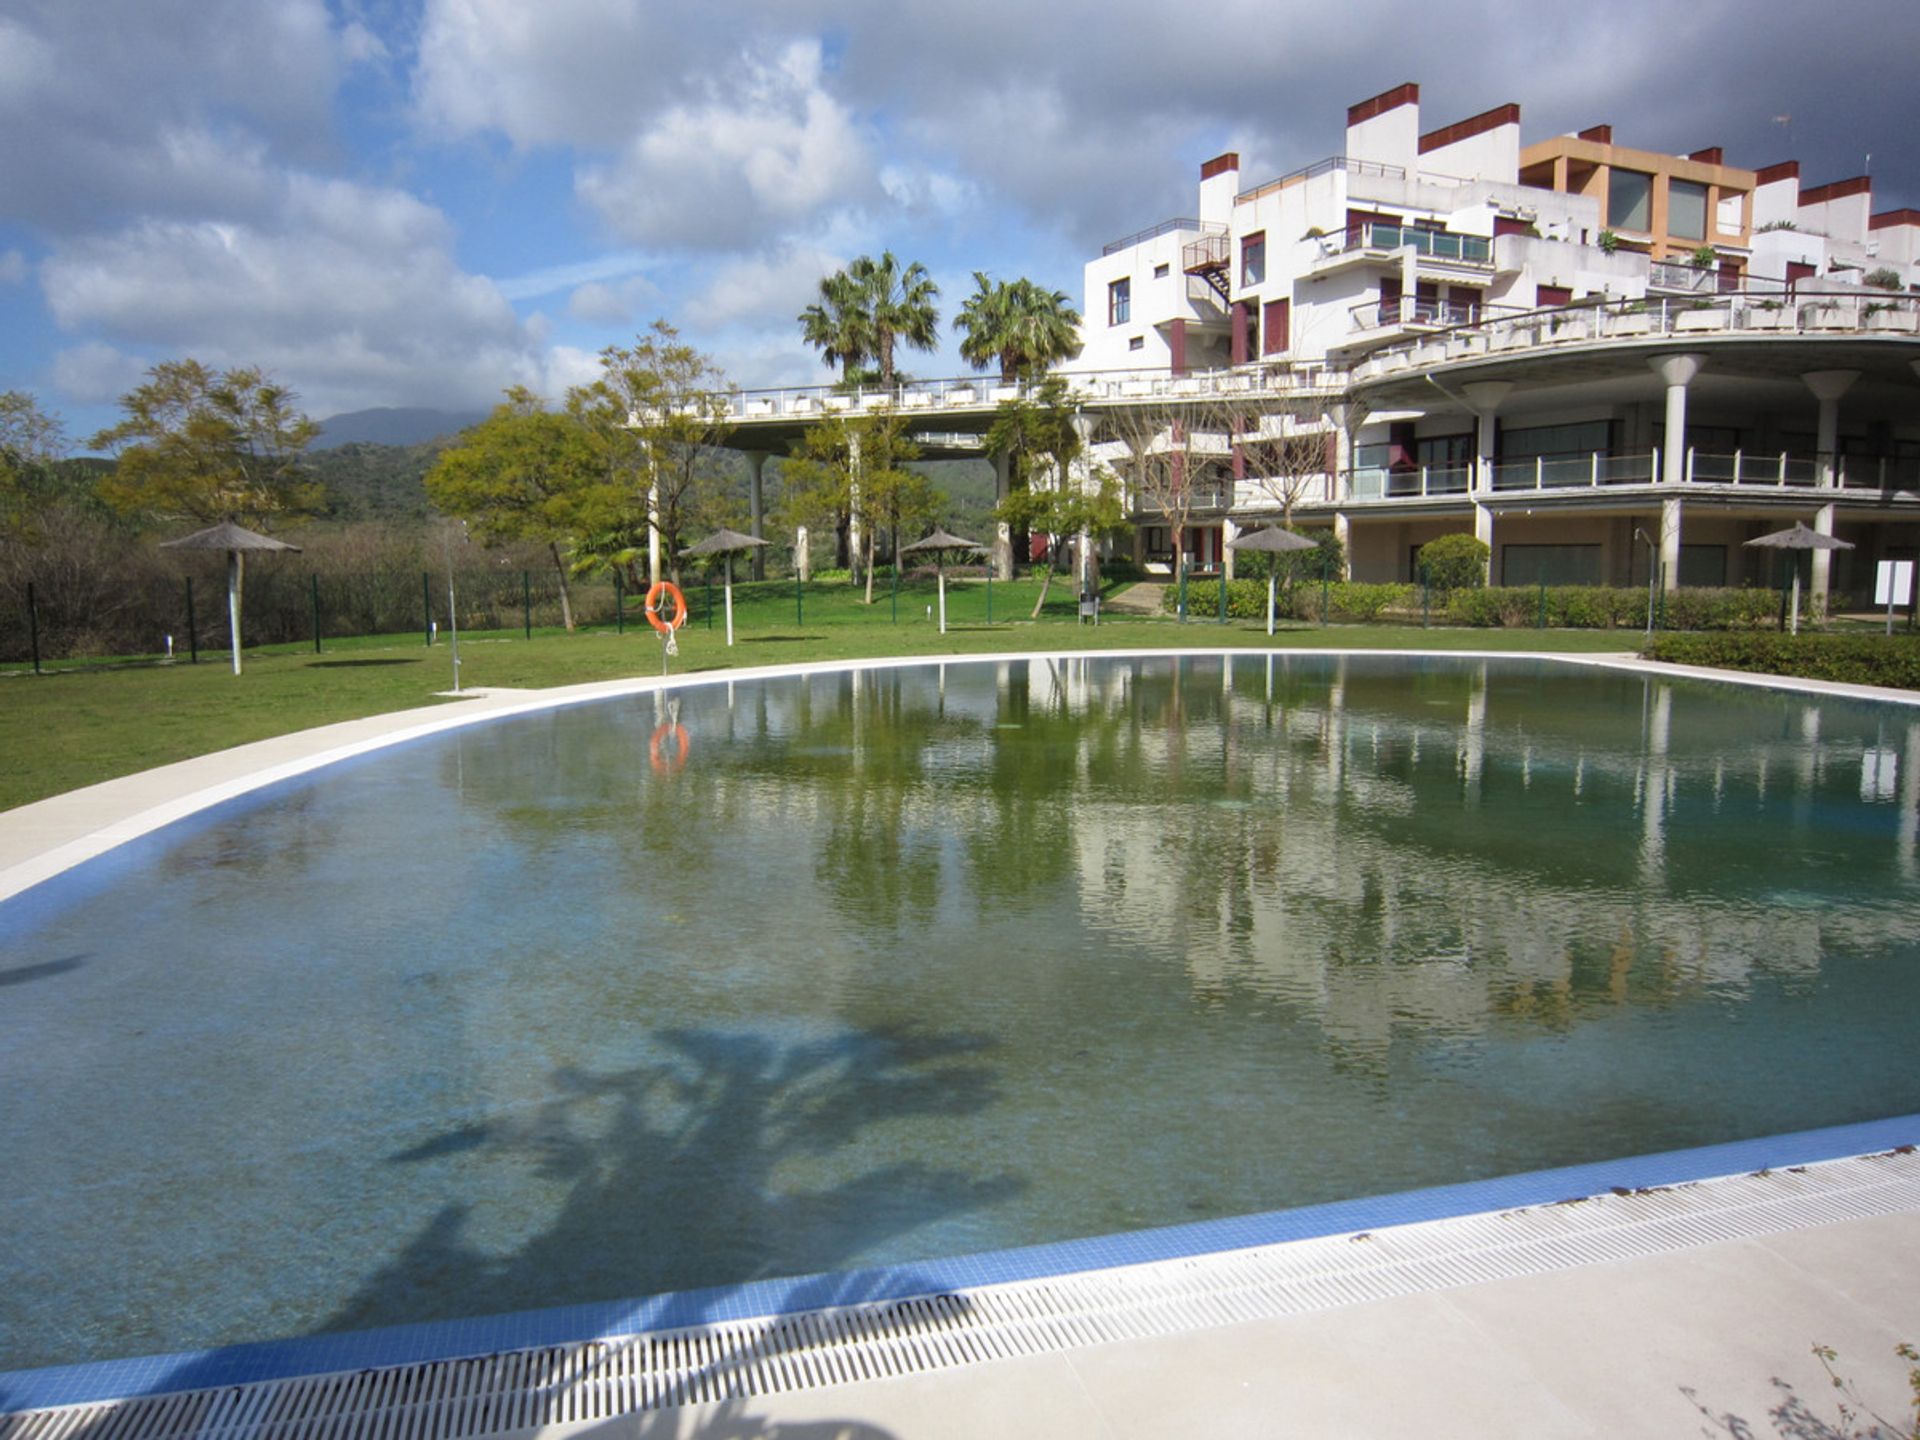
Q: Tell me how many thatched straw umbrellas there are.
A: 5